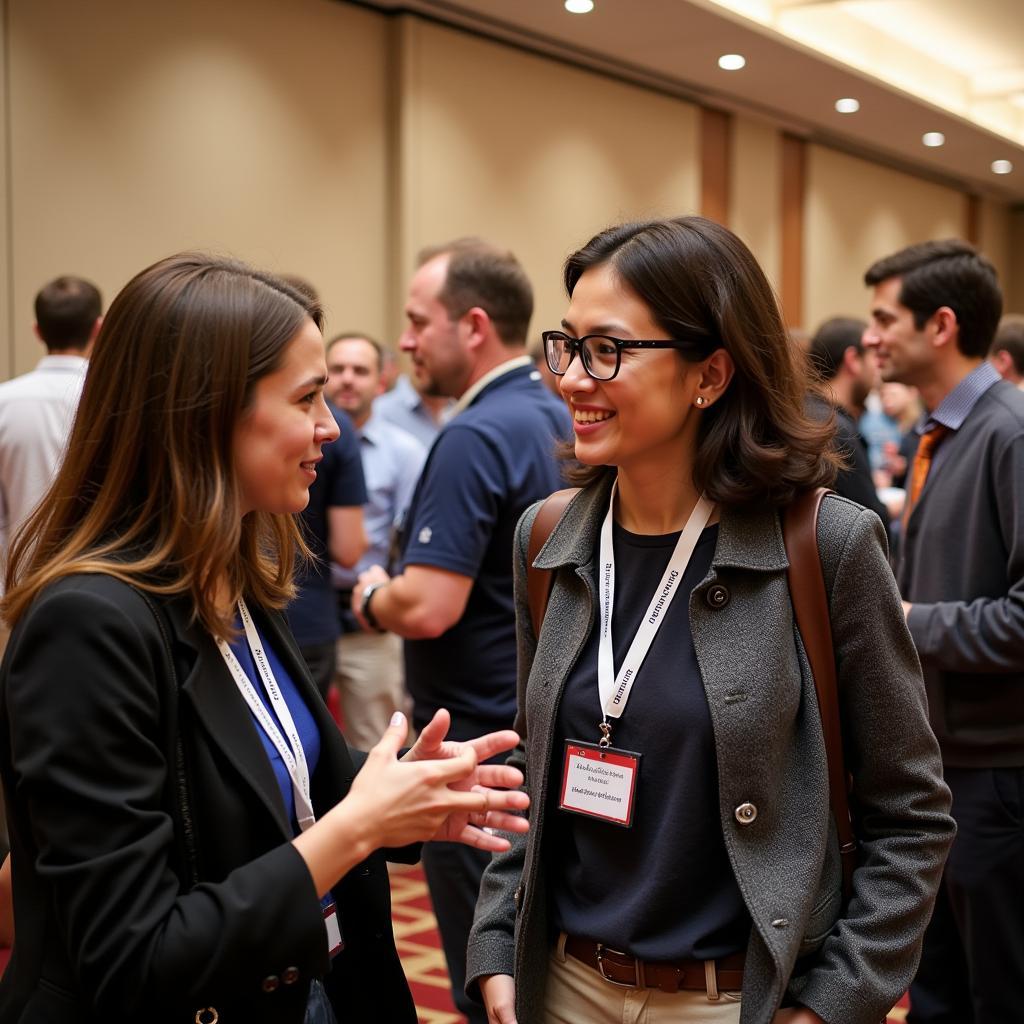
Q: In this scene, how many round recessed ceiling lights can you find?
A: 5